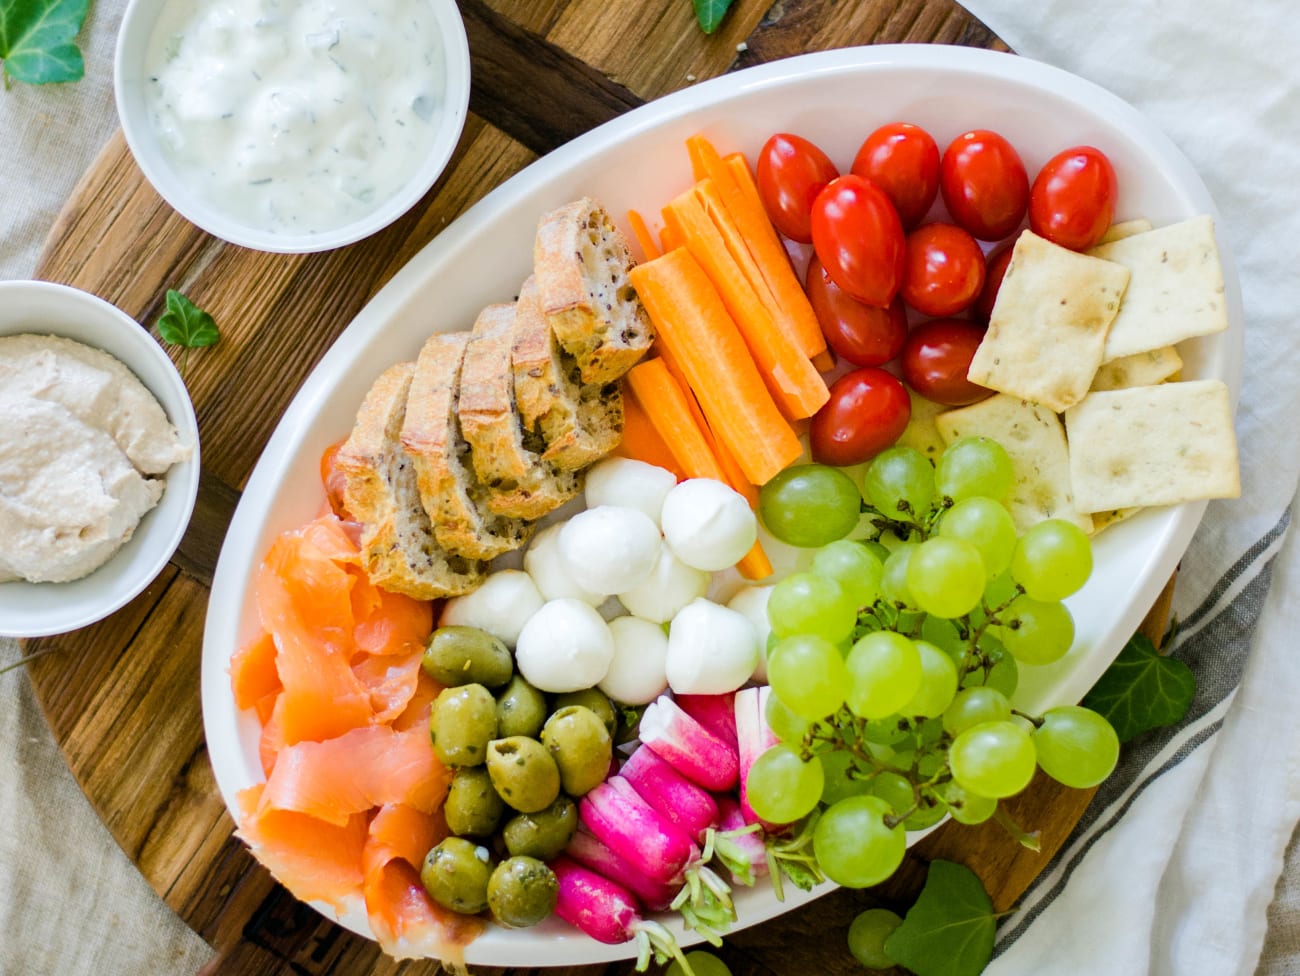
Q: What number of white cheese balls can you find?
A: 10